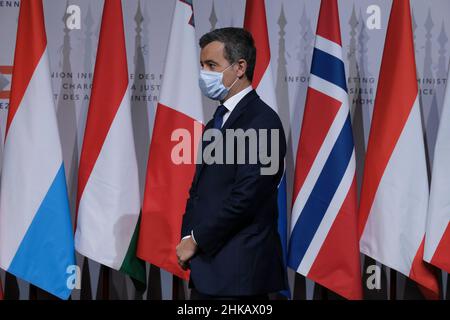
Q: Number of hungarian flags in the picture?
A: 1